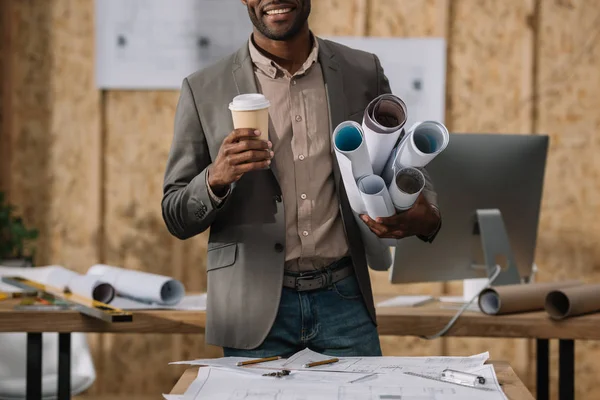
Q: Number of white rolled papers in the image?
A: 7